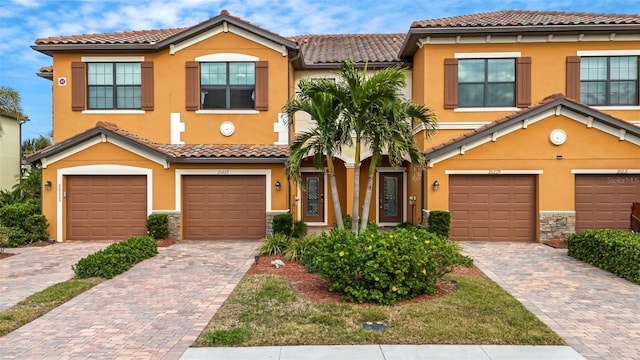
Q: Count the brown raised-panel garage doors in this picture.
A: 4